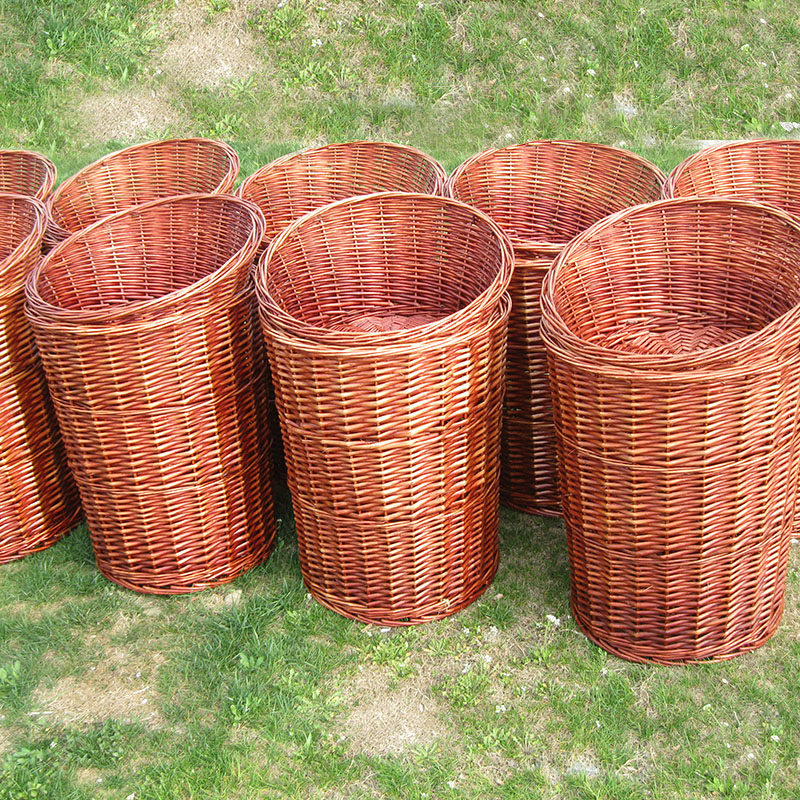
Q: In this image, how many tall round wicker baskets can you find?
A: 9